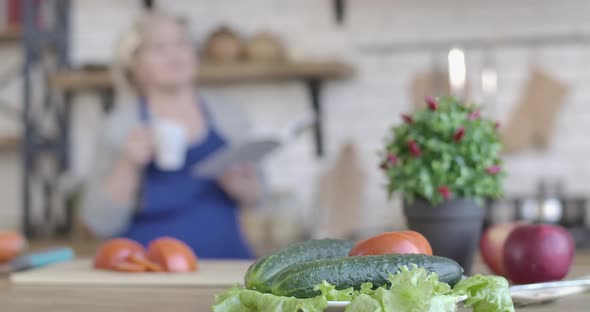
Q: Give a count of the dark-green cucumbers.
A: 2